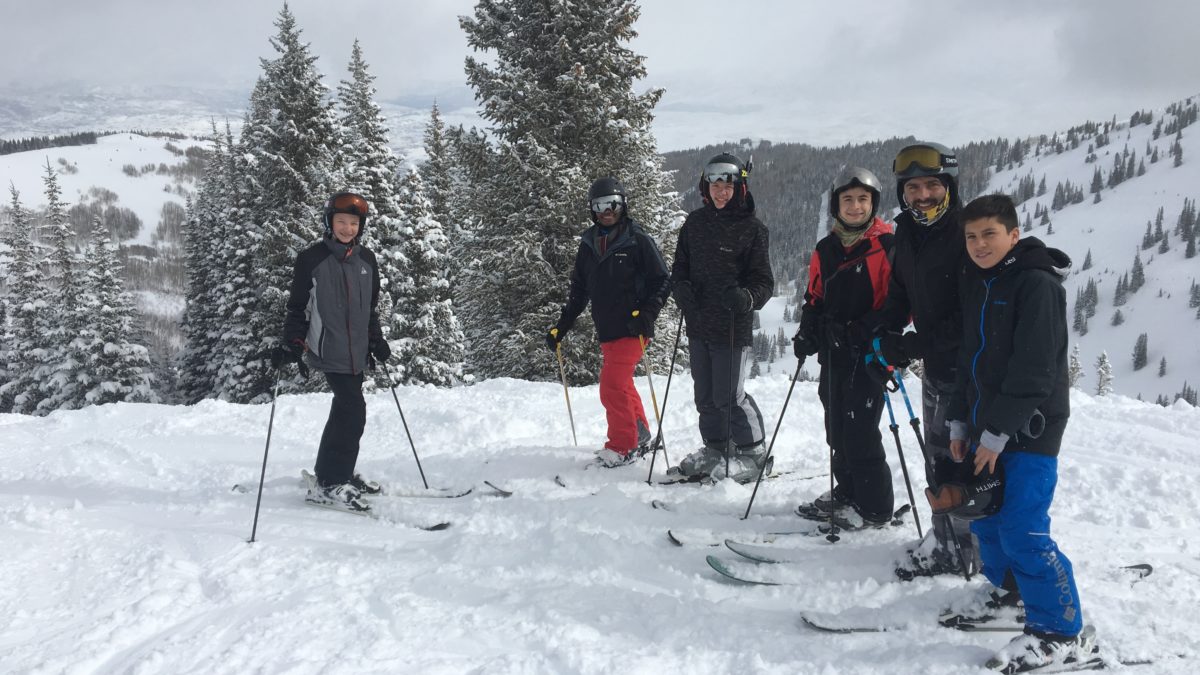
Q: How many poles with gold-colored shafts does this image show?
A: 2